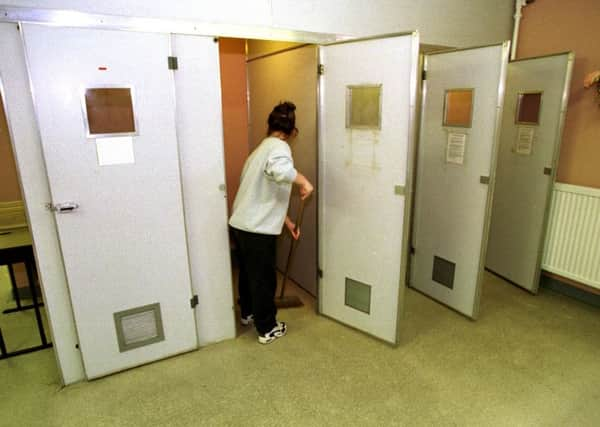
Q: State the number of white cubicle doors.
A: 4